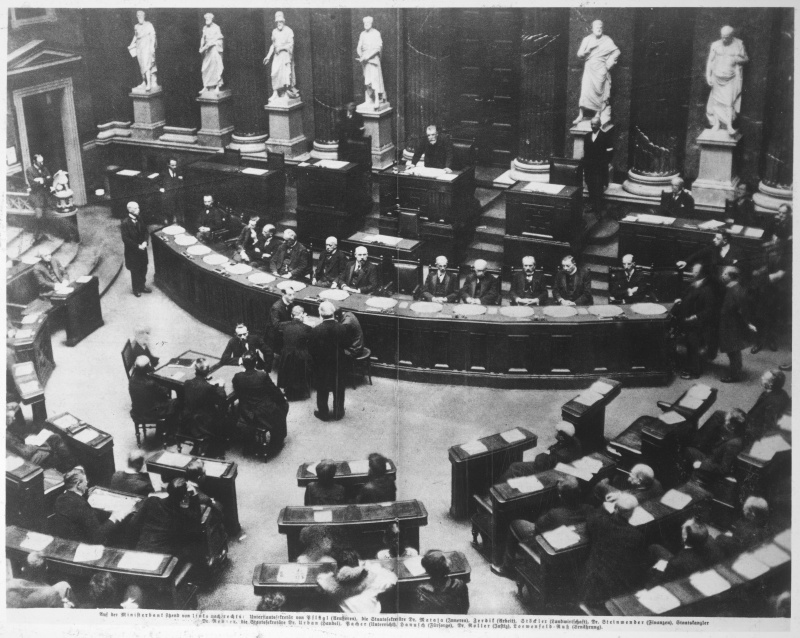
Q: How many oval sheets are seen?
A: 15